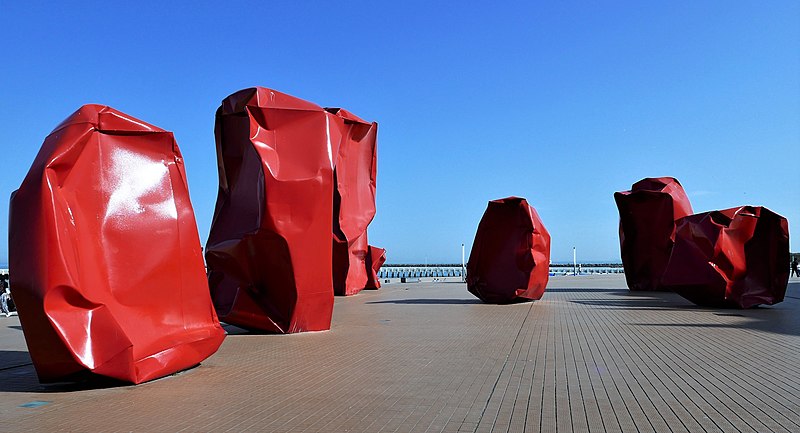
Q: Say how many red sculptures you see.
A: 7